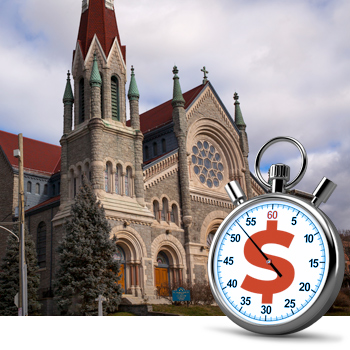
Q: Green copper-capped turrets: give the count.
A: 5